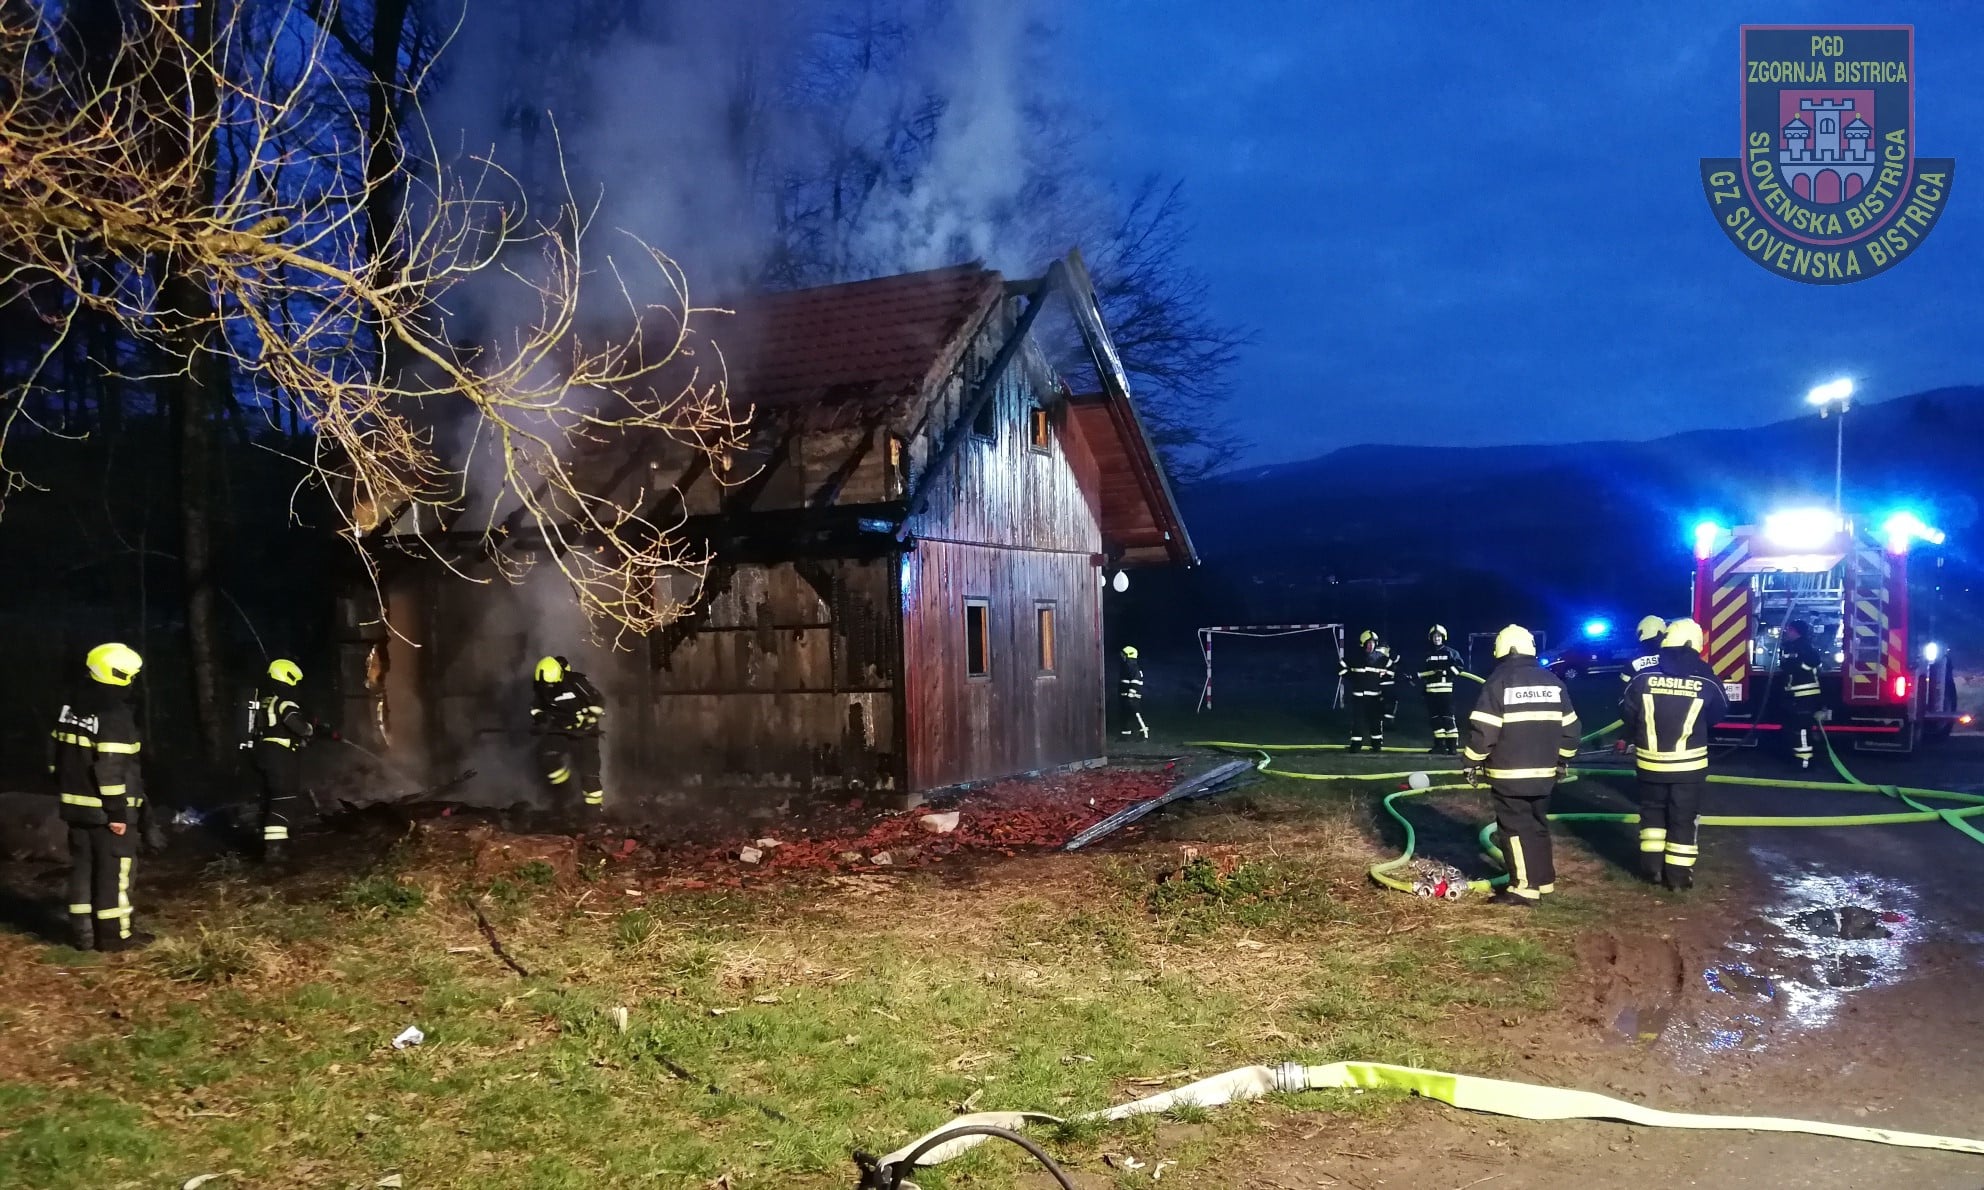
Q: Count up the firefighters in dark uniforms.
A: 11